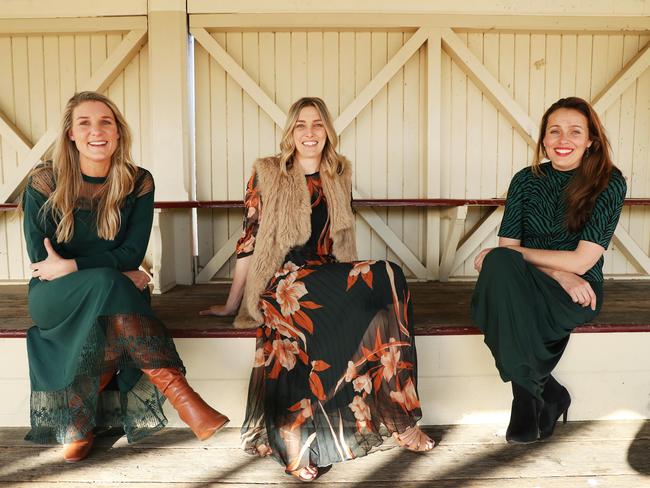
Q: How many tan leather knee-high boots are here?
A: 2